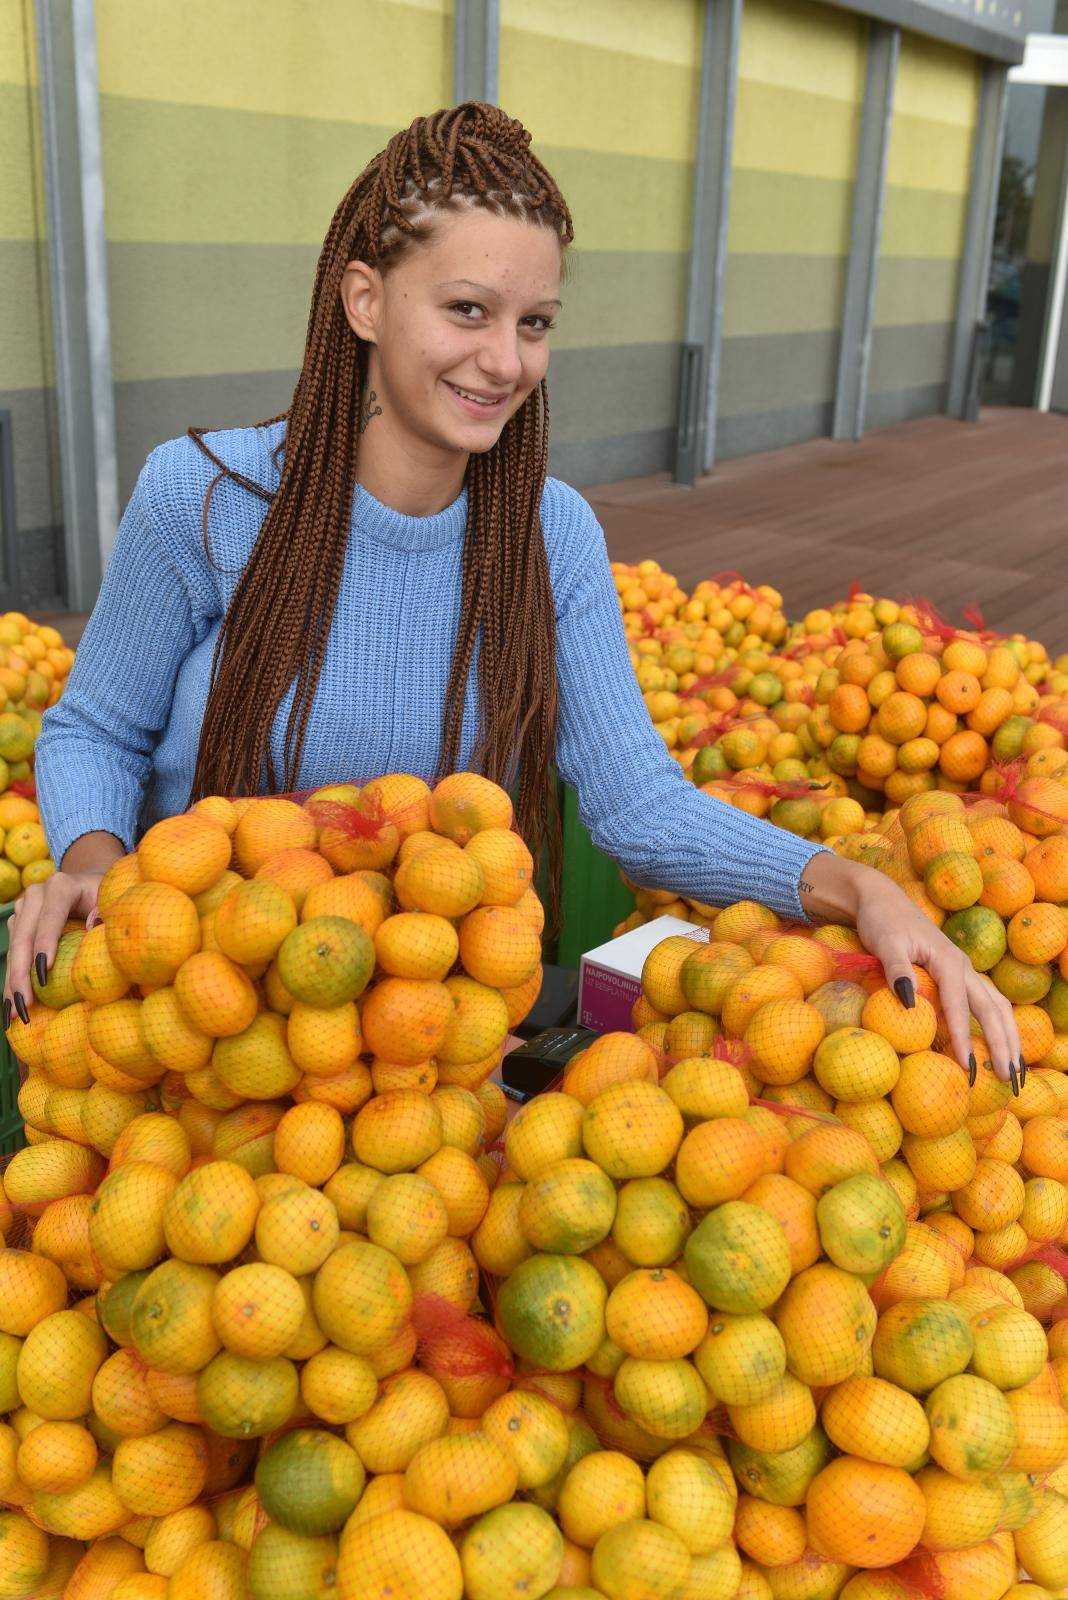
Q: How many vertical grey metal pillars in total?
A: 5